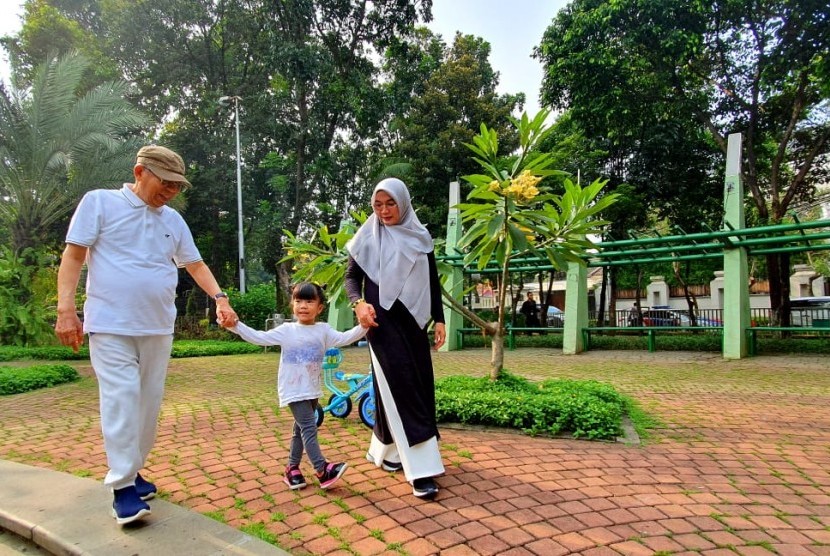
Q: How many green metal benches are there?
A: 3